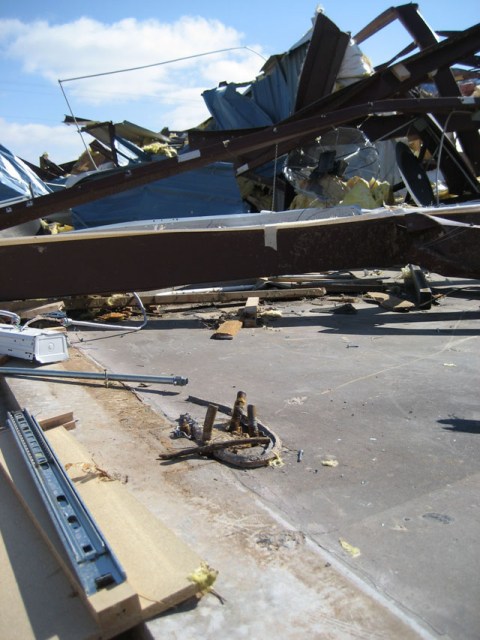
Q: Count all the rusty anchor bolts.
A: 3